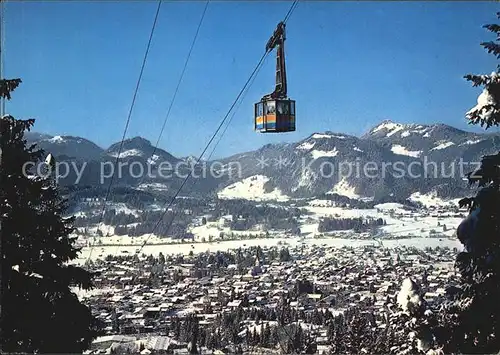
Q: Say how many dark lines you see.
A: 4